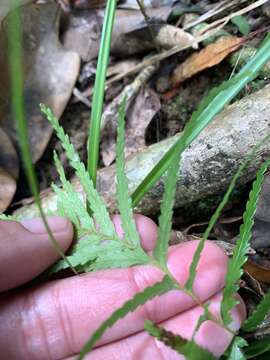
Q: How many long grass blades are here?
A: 3